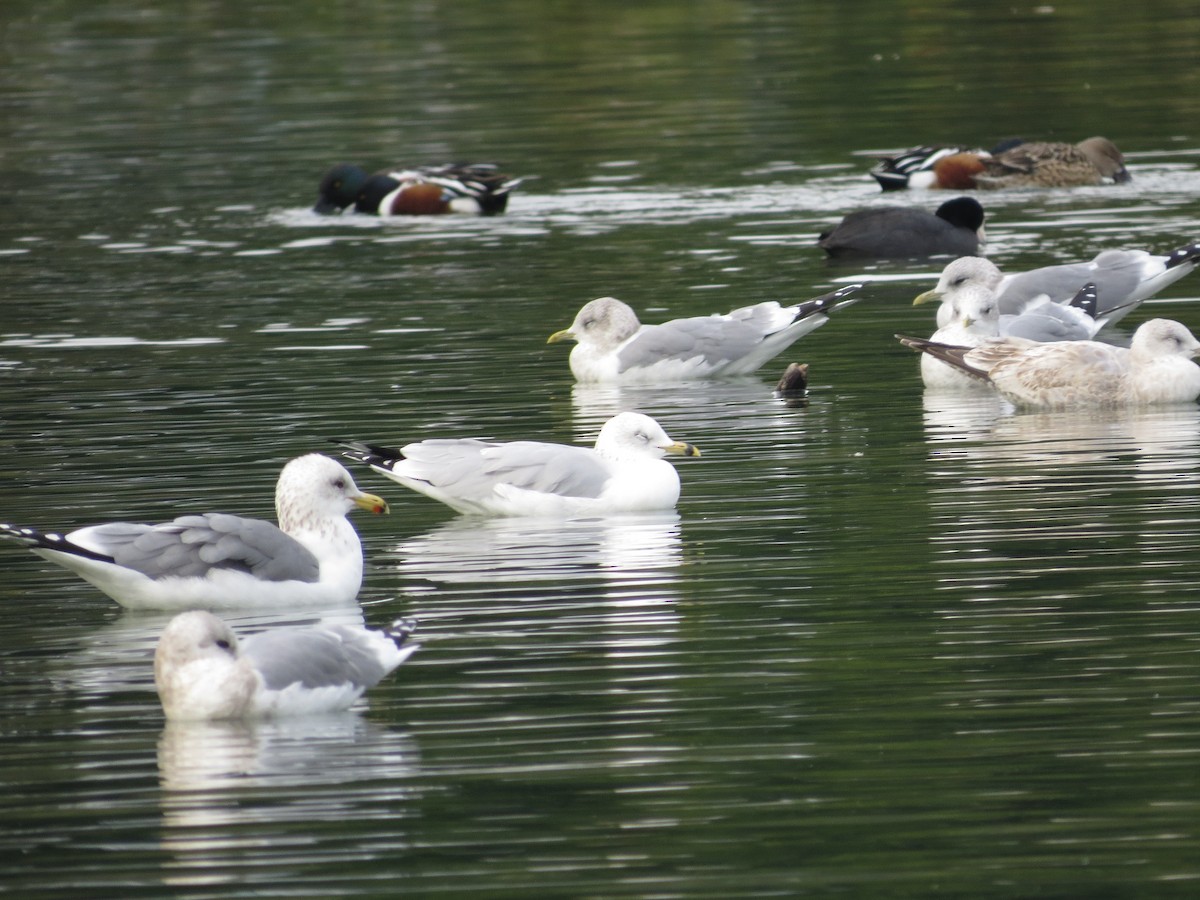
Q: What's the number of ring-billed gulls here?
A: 1